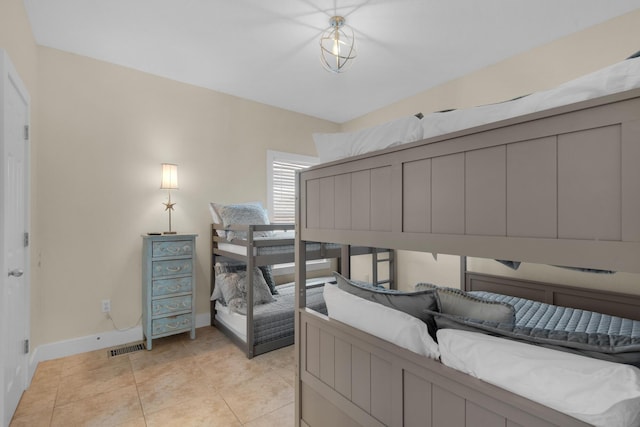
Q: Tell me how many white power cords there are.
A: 1